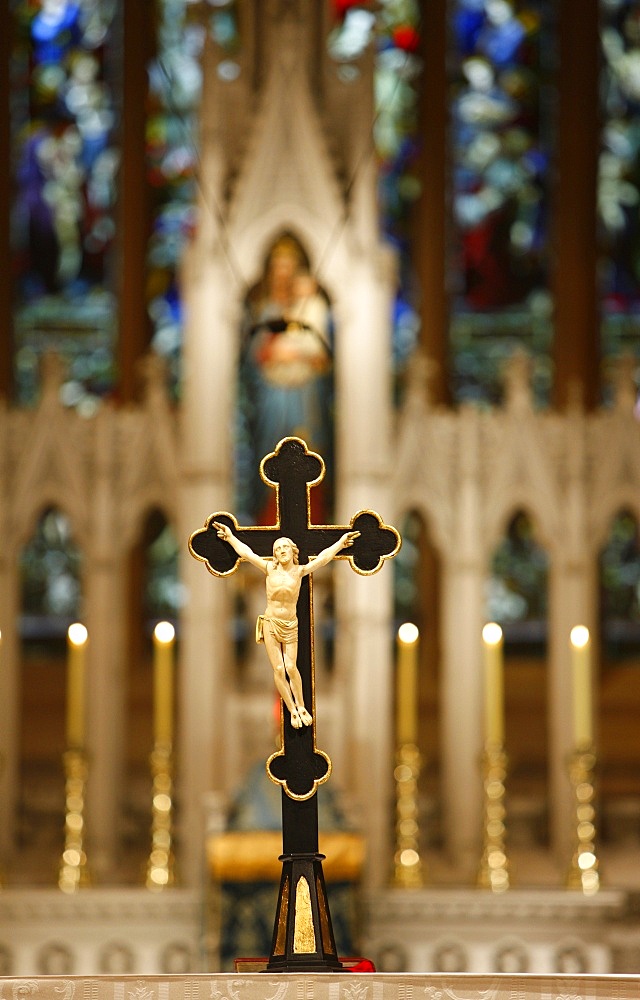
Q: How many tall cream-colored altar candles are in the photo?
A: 5